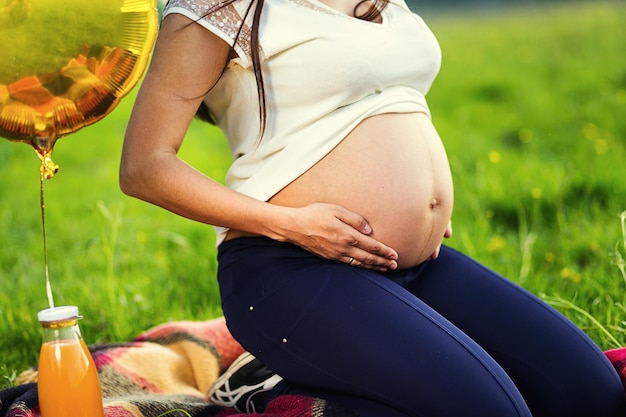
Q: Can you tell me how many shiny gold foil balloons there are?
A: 1